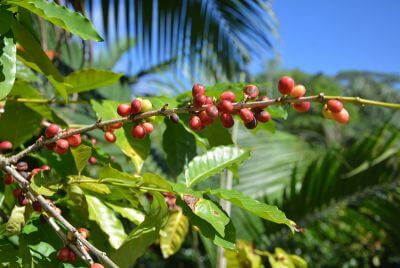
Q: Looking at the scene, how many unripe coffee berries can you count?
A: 2